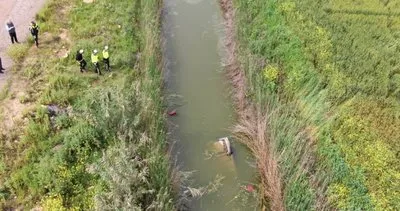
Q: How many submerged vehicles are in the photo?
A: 1